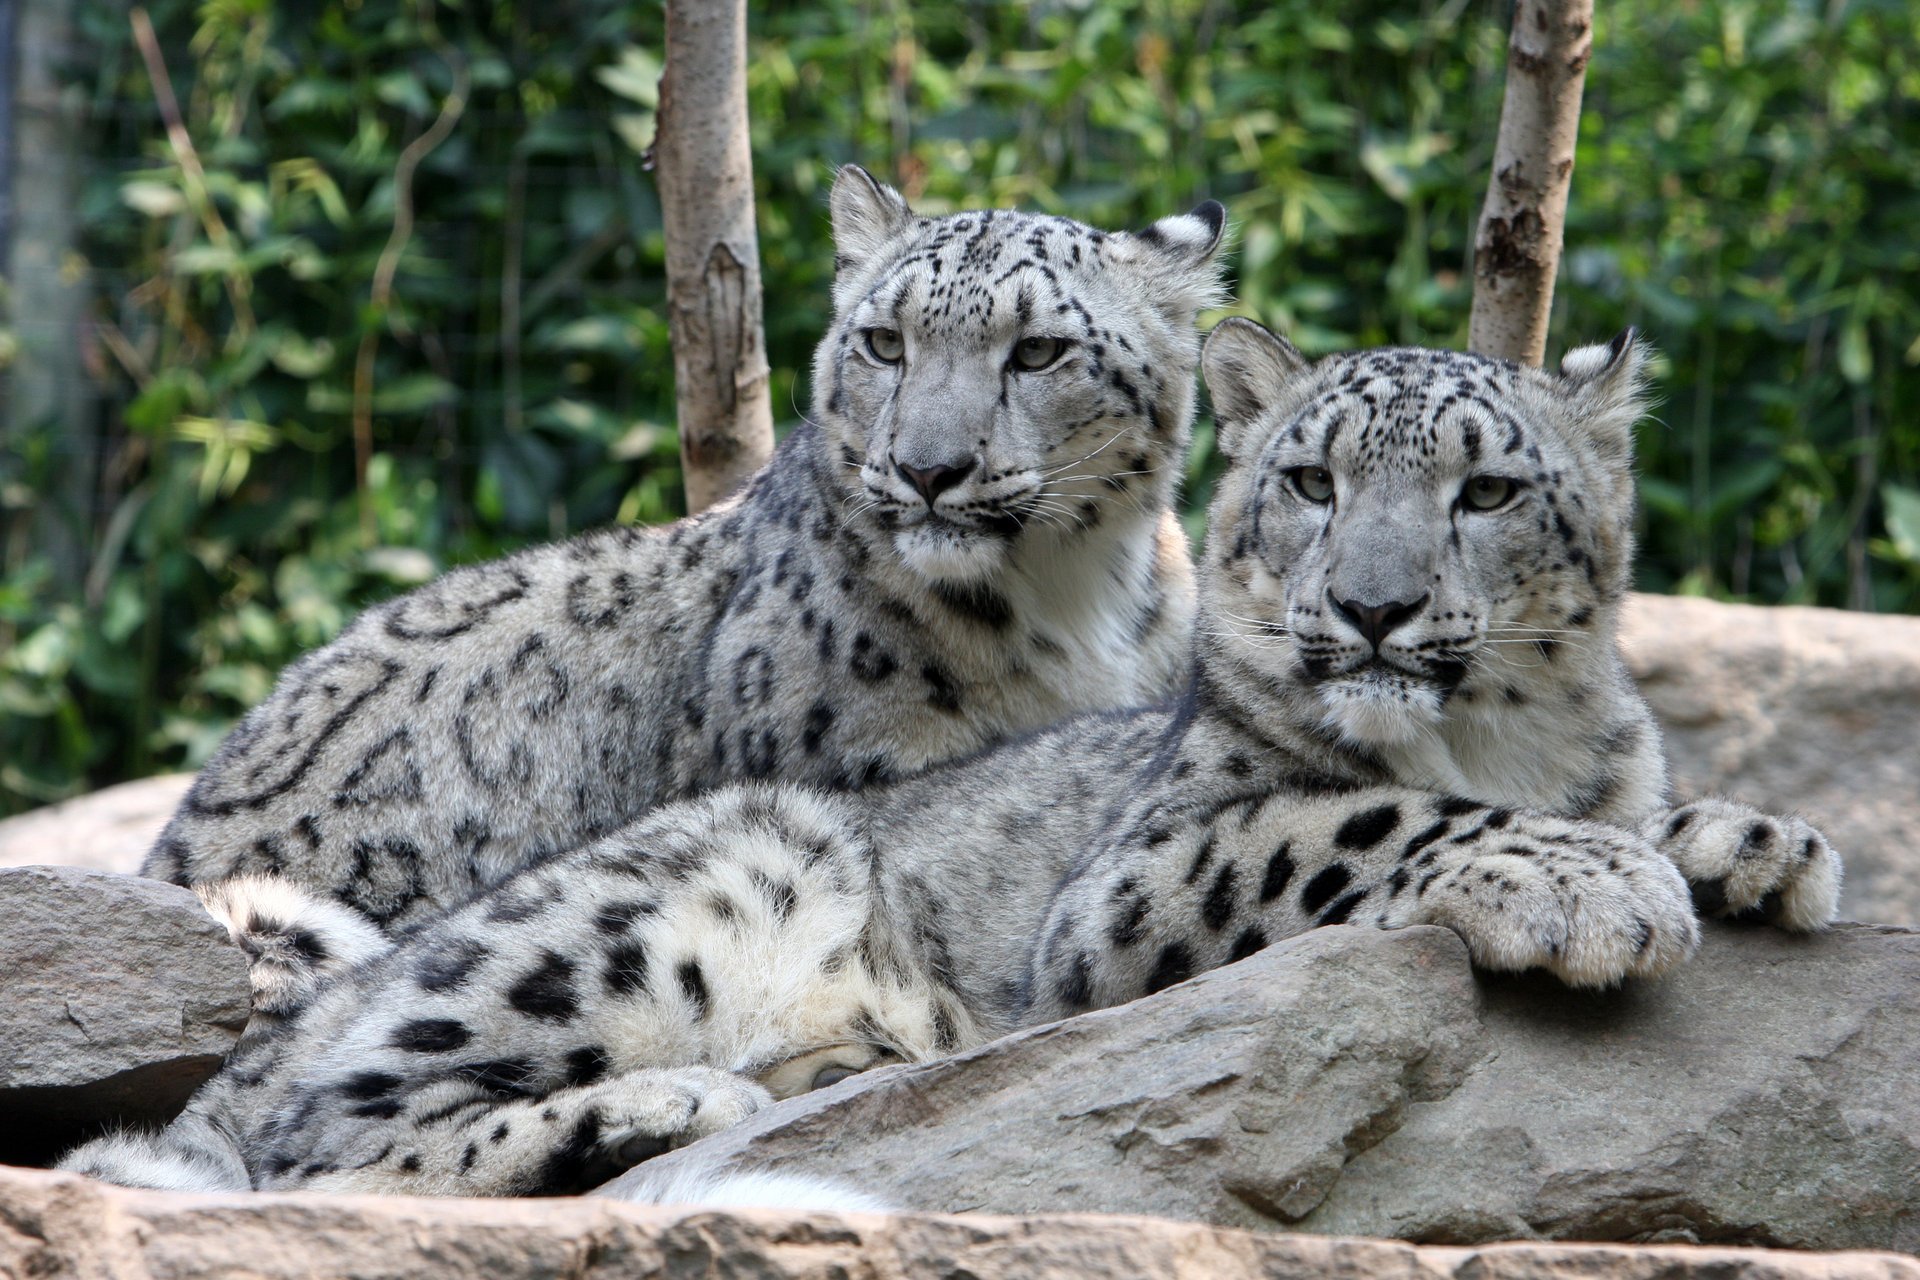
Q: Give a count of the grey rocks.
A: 2